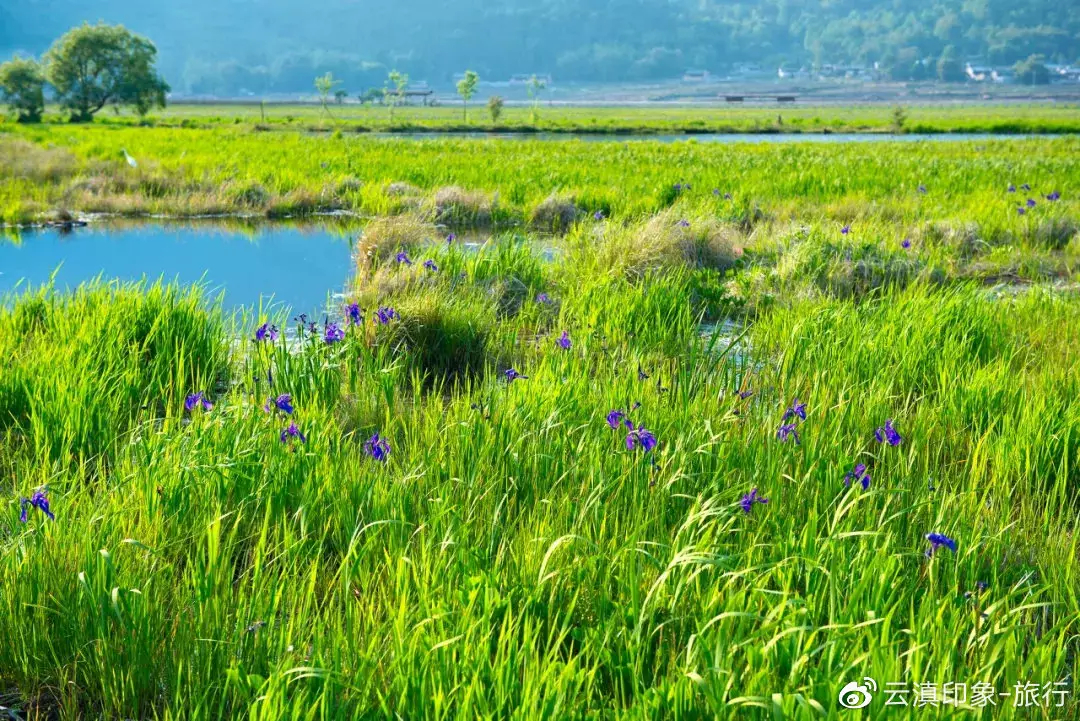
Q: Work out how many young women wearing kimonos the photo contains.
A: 0